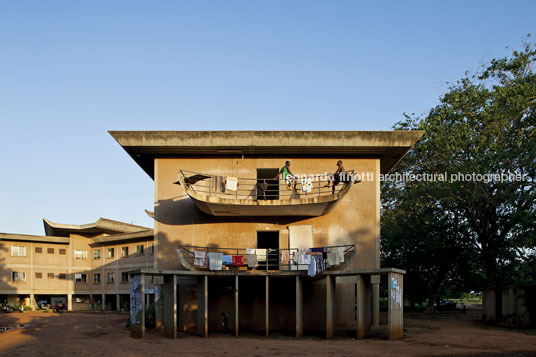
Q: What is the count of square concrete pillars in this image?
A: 9